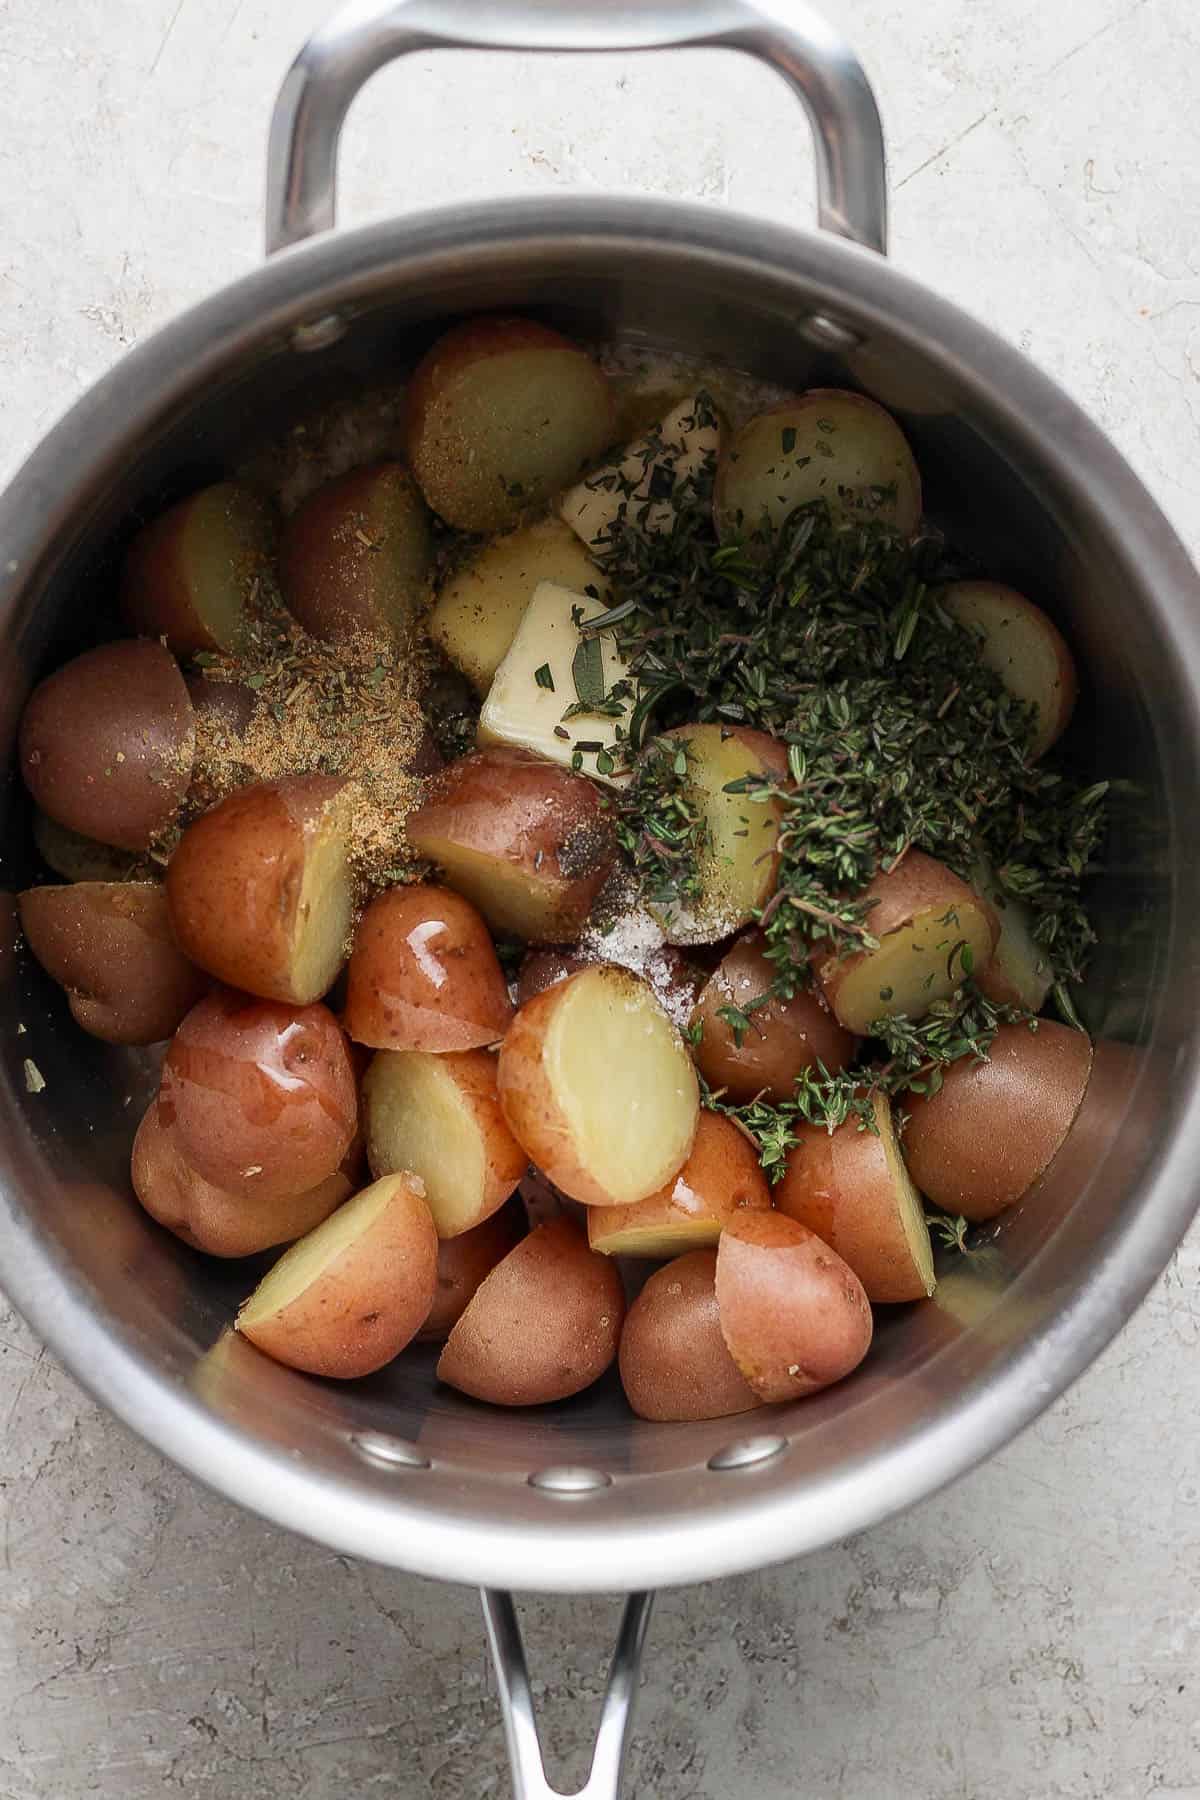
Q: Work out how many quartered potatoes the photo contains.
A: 0